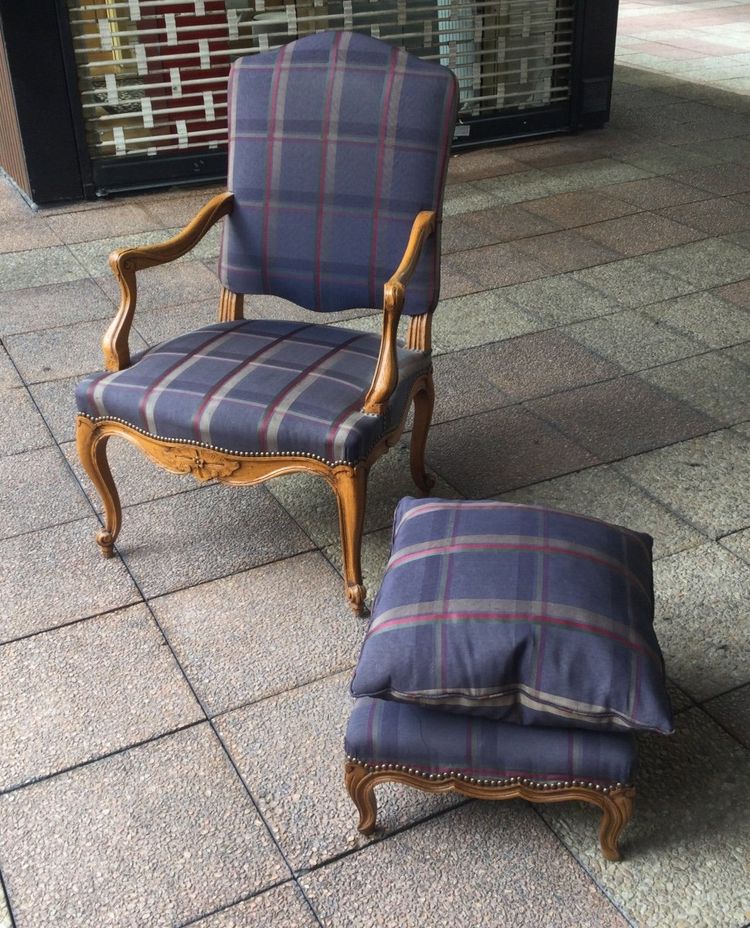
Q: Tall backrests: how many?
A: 1